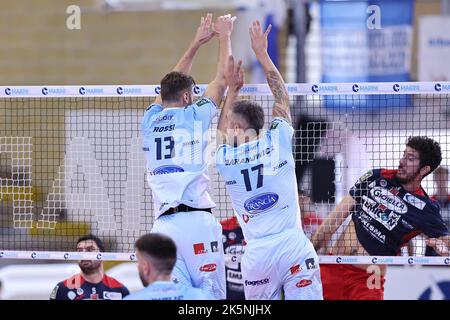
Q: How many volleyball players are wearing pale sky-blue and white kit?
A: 3